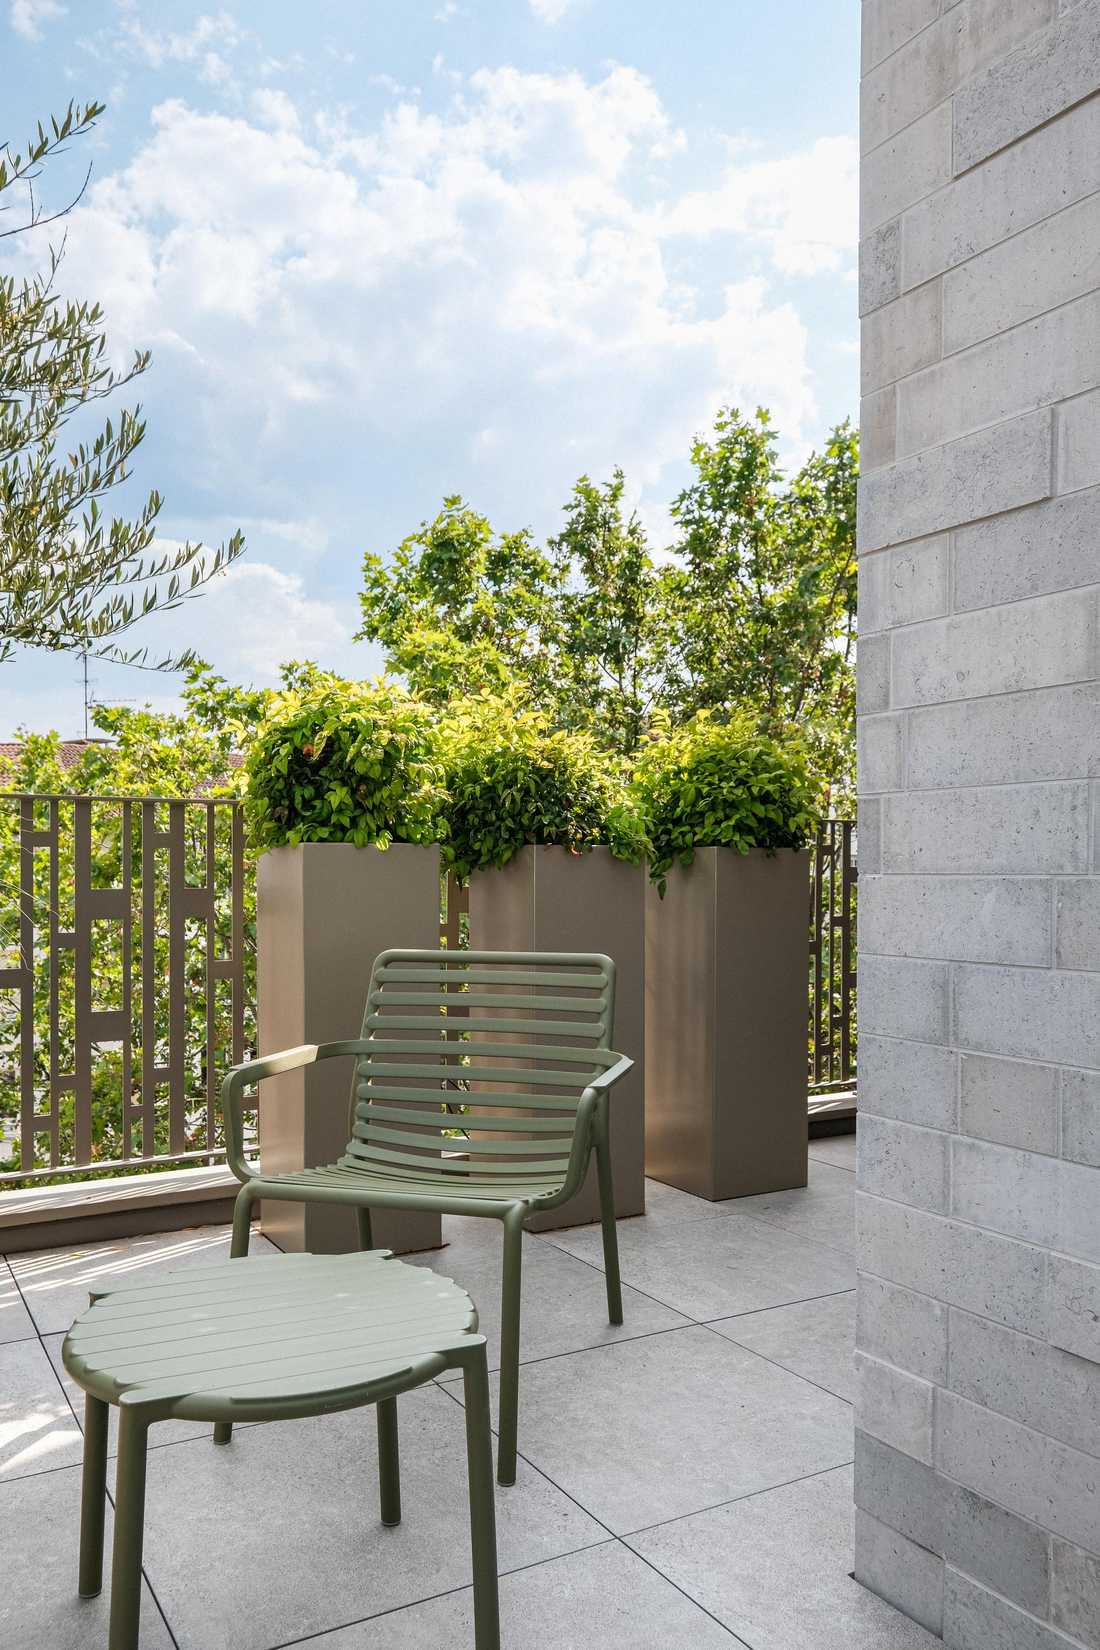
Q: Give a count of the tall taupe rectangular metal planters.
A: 3